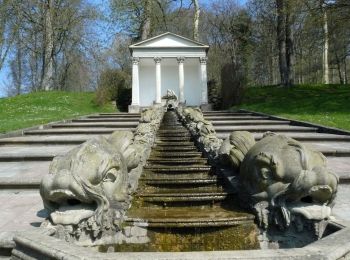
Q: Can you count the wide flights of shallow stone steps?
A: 2